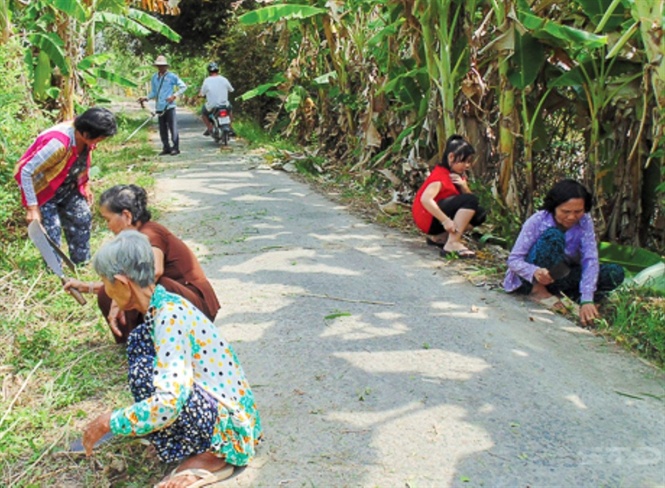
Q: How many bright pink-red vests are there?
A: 1